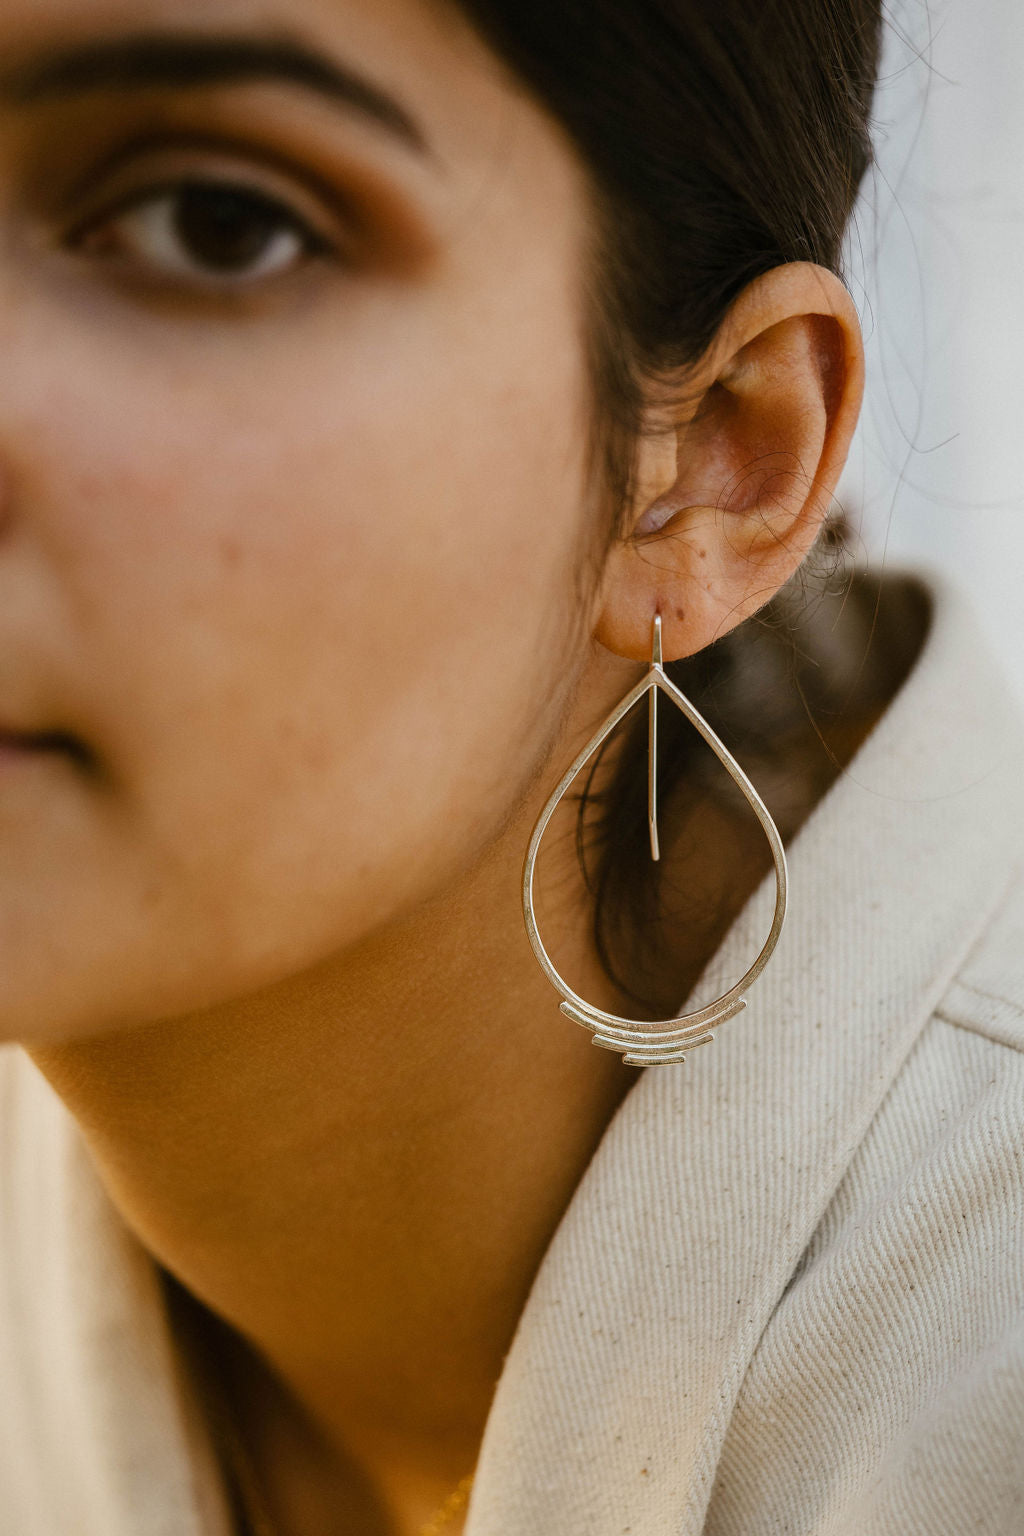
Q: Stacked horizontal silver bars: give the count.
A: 3